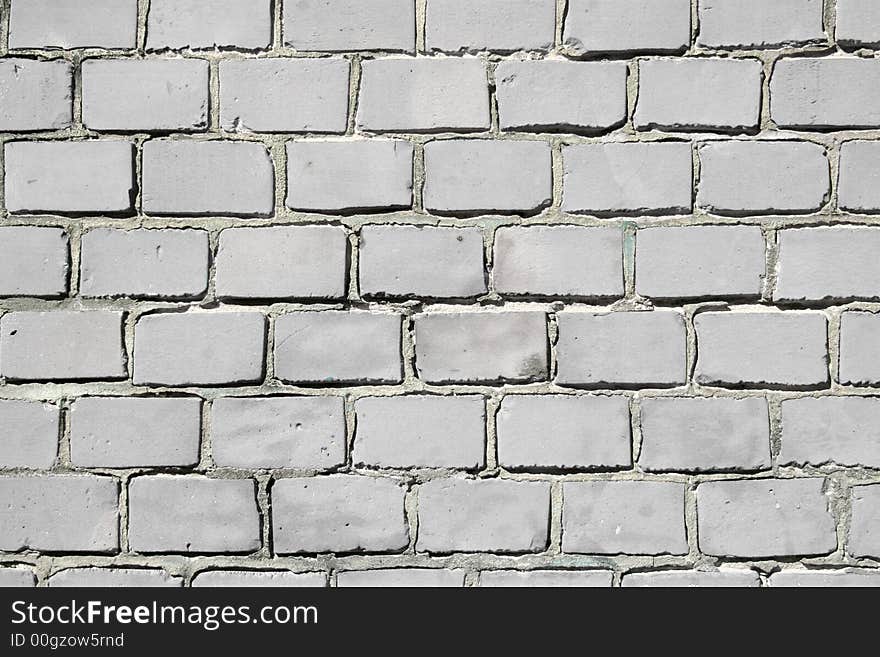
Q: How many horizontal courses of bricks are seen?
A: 8